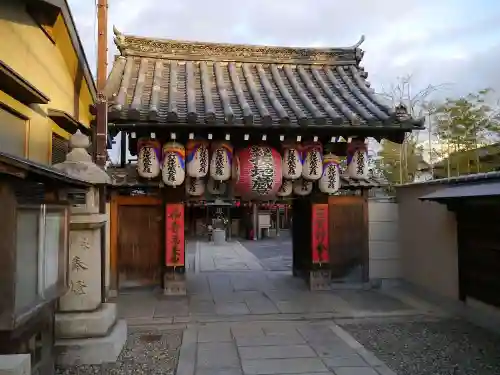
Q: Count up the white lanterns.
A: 12